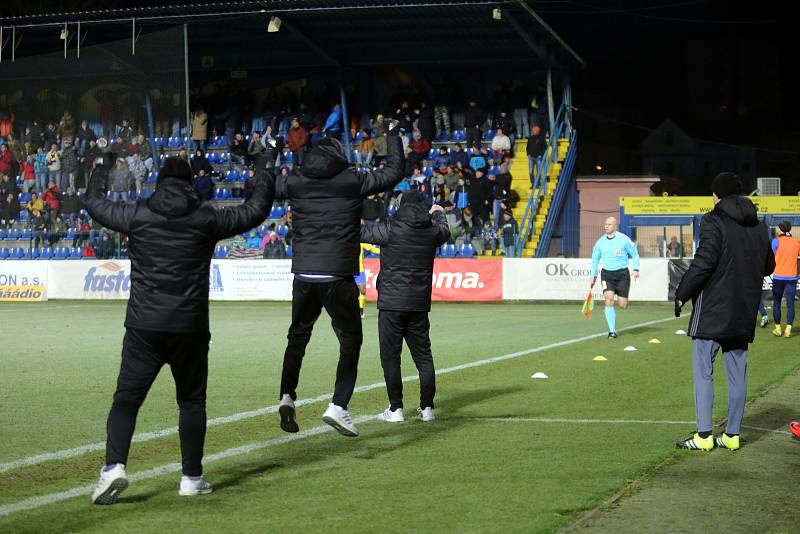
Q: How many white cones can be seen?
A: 3